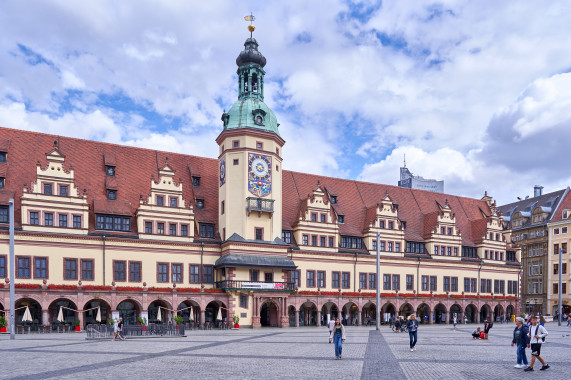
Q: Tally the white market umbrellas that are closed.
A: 6